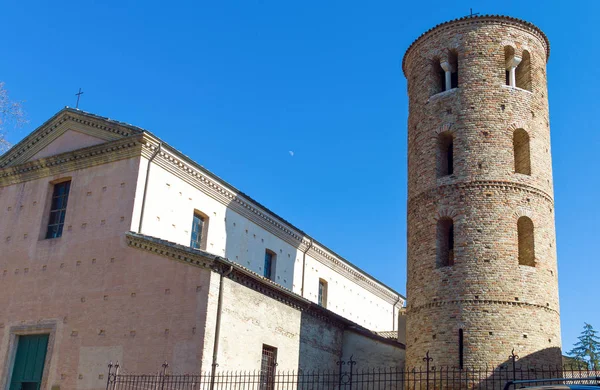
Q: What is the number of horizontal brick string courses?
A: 2